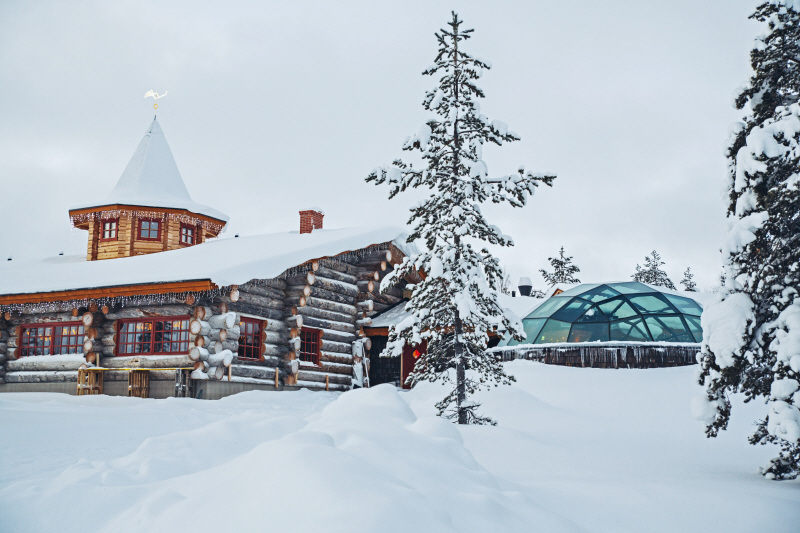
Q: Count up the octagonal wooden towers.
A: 1